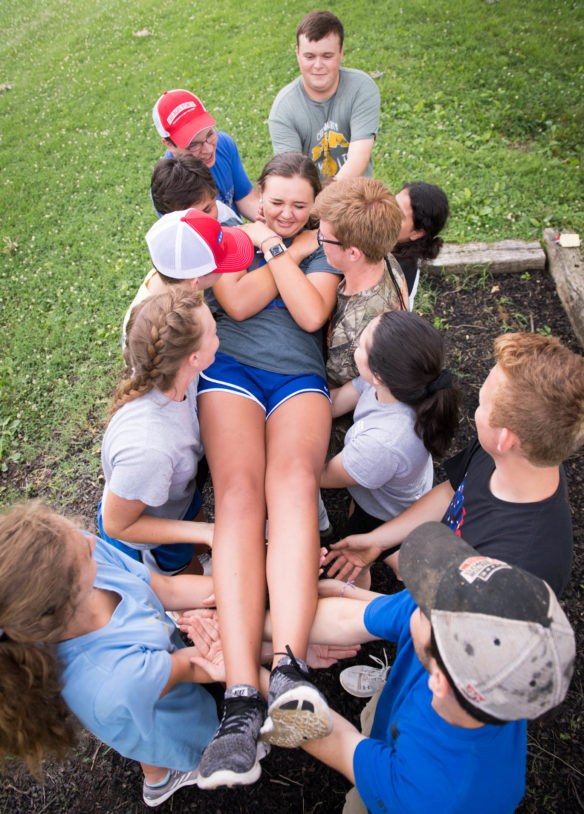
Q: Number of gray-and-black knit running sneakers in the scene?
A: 2